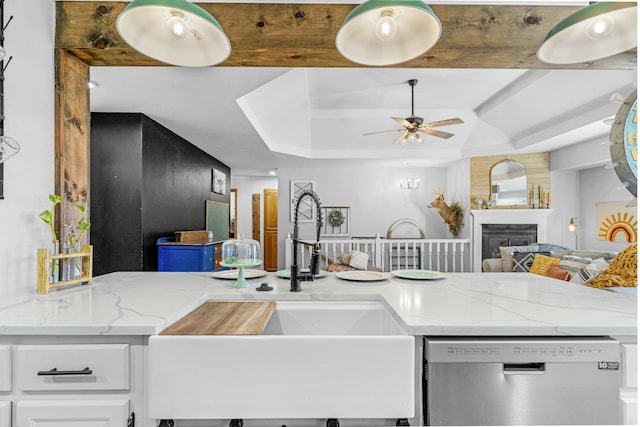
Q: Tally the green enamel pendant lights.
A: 3